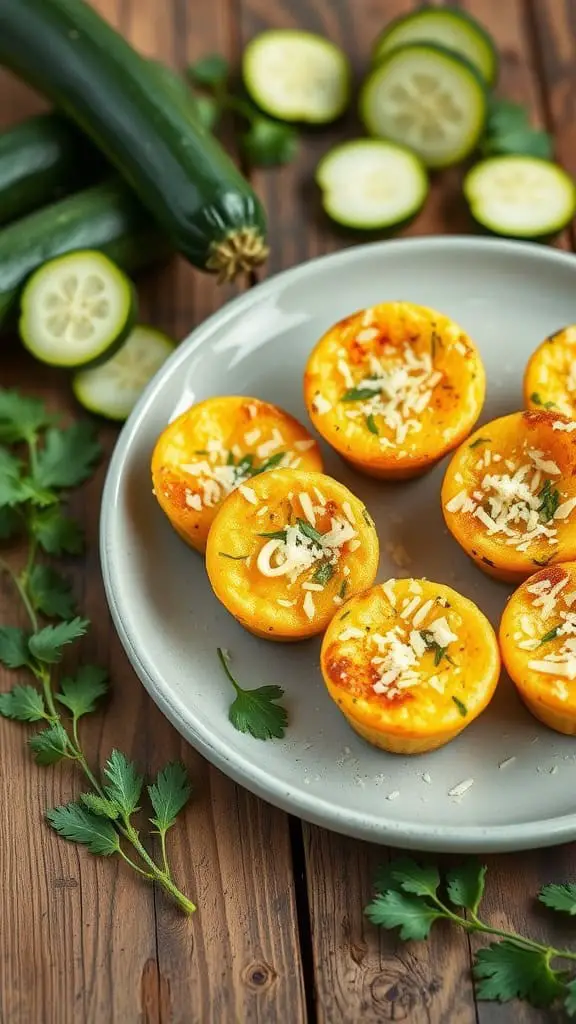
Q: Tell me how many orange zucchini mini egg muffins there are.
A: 7